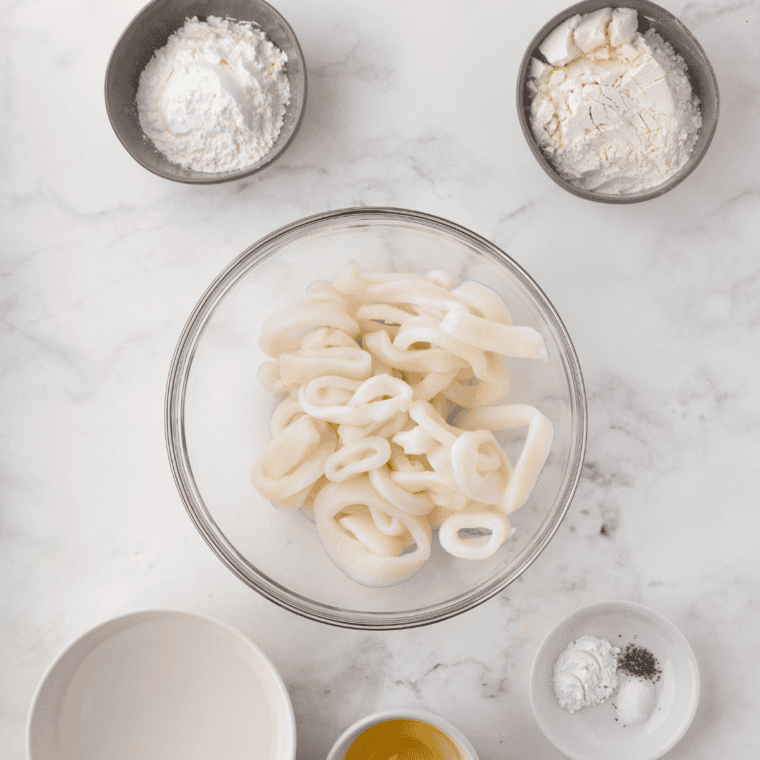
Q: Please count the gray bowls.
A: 2